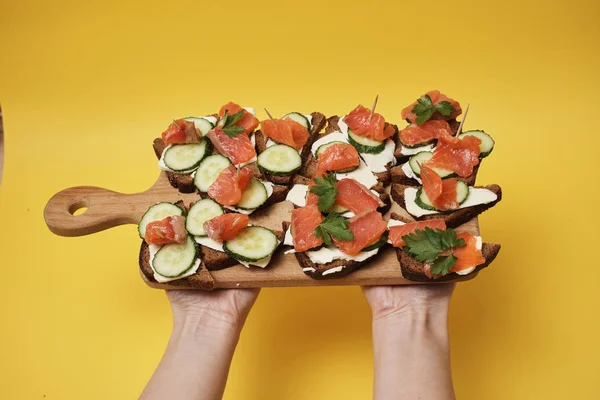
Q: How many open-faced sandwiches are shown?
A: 14